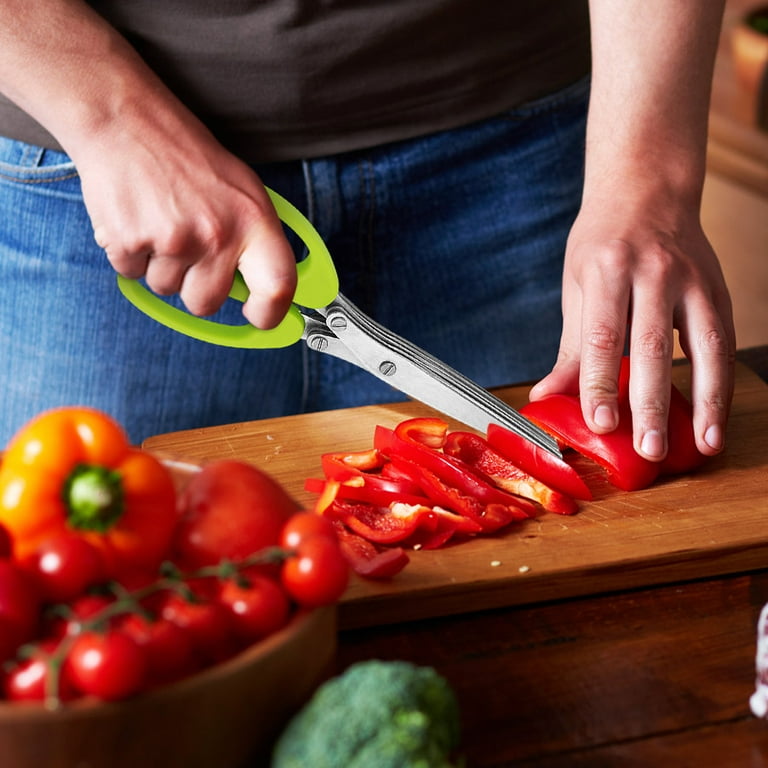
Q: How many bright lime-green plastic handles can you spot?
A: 2